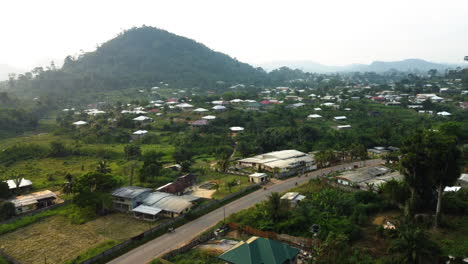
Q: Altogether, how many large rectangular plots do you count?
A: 1